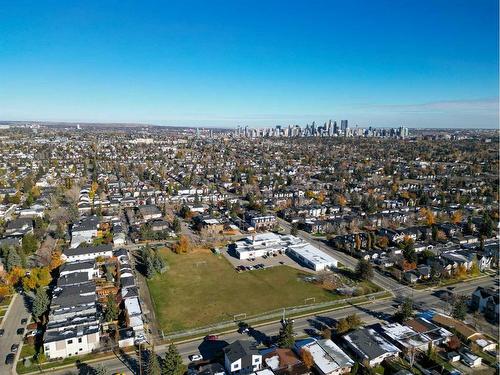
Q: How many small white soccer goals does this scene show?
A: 2